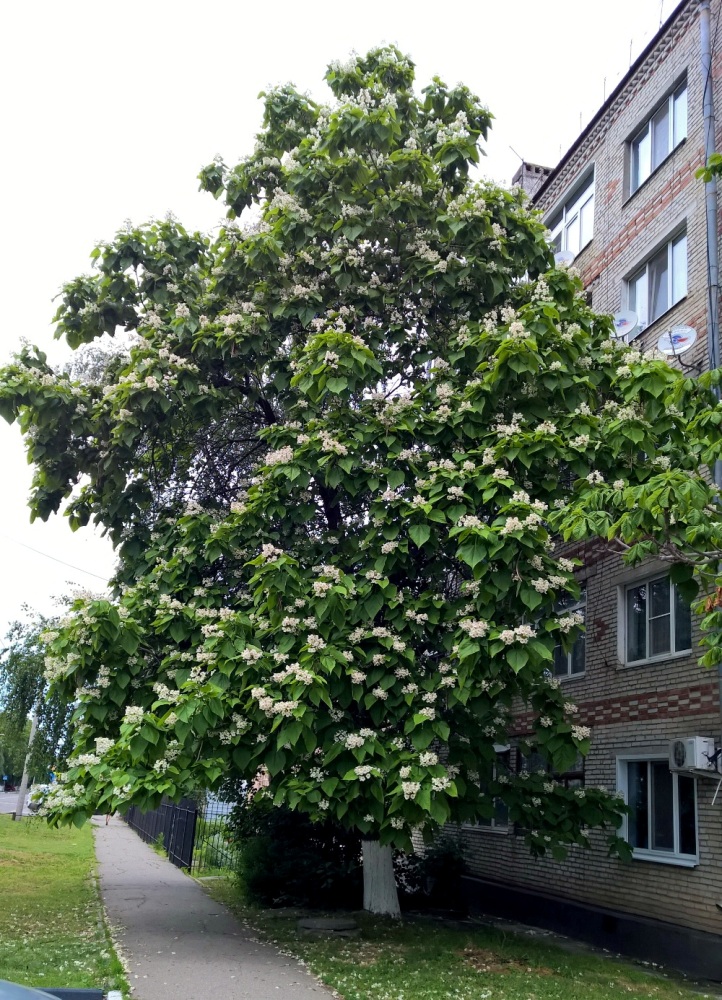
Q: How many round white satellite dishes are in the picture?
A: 3